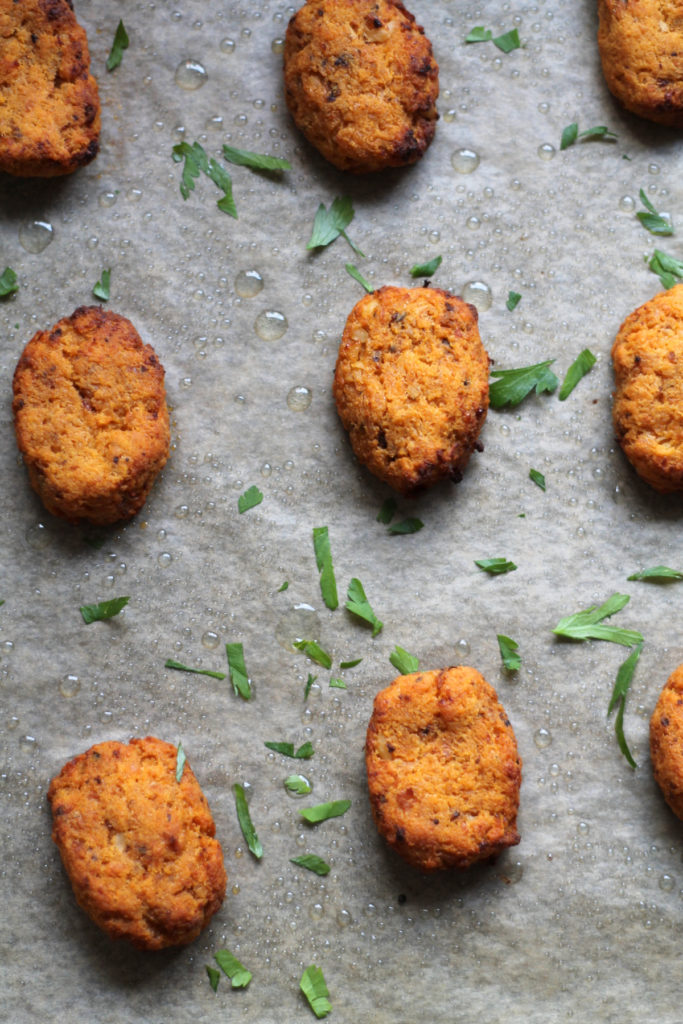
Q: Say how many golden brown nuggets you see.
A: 9